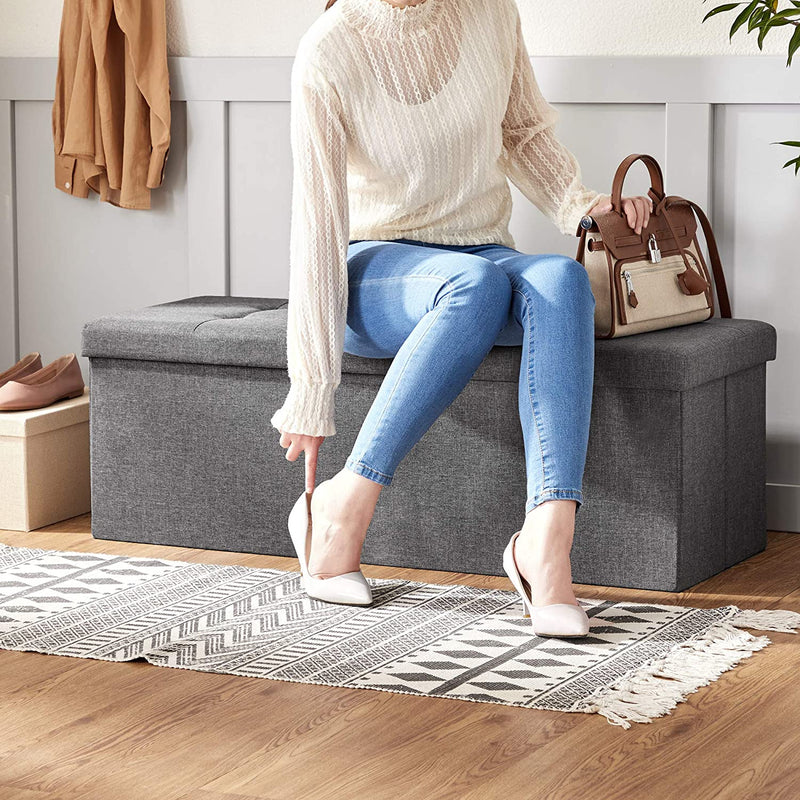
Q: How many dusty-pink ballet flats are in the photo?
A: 2